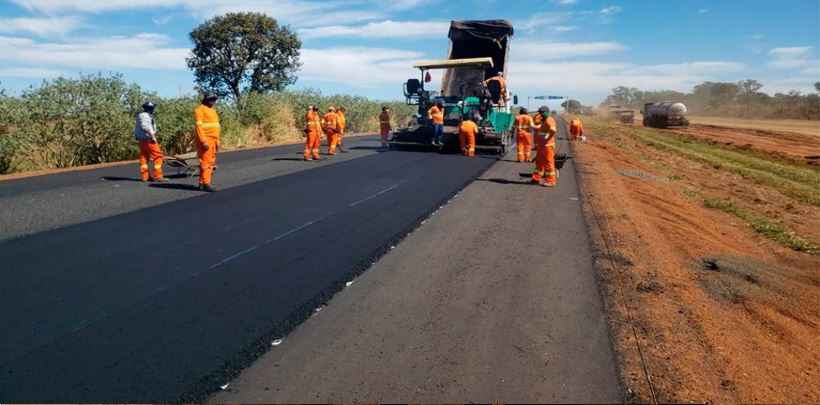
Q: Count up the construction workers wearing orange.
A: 12